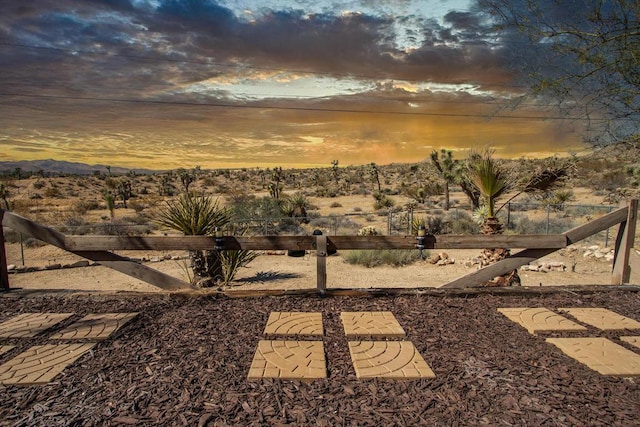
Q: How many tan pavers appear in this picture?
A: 12